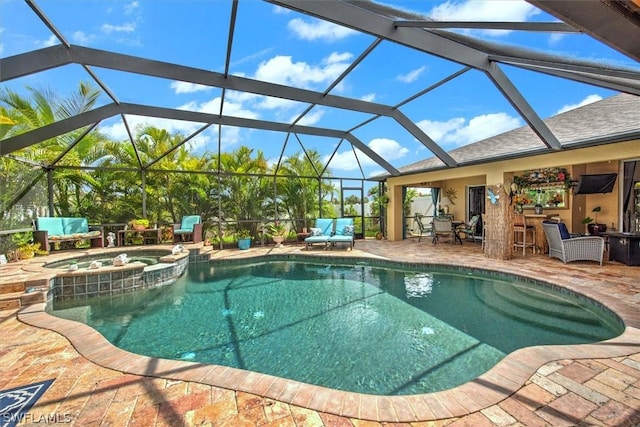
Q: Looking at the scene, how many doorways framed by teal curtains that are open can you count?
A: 1